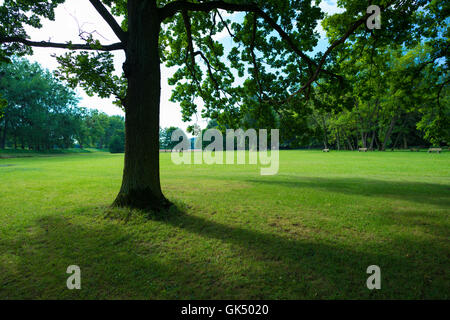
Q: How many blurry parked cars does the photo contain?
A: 0